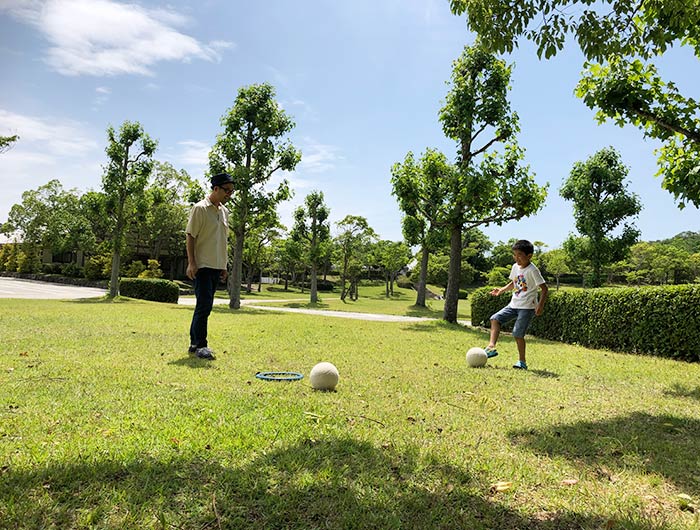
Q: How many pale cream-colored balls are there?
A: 2